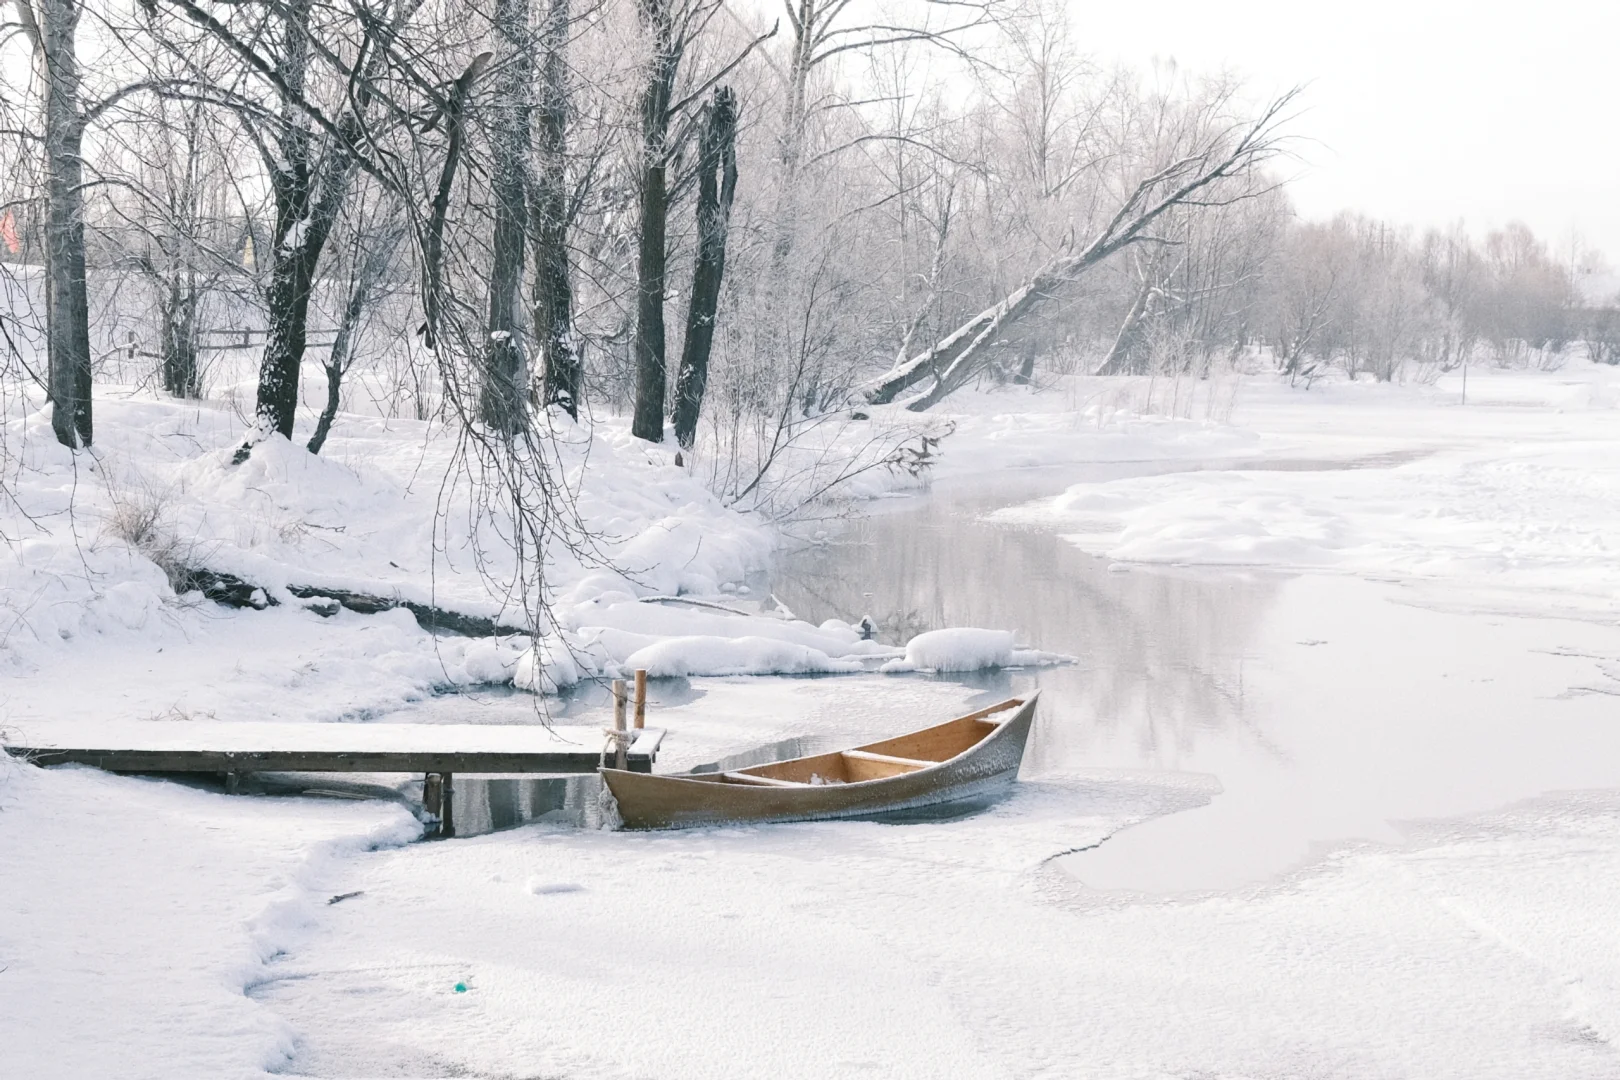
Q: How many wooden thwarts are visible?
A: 3